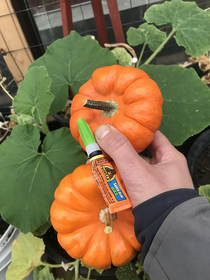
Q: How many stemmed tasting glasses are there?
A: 0